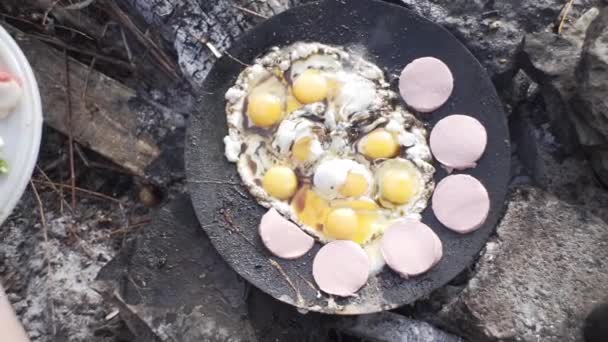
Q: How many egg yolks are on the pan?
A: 8